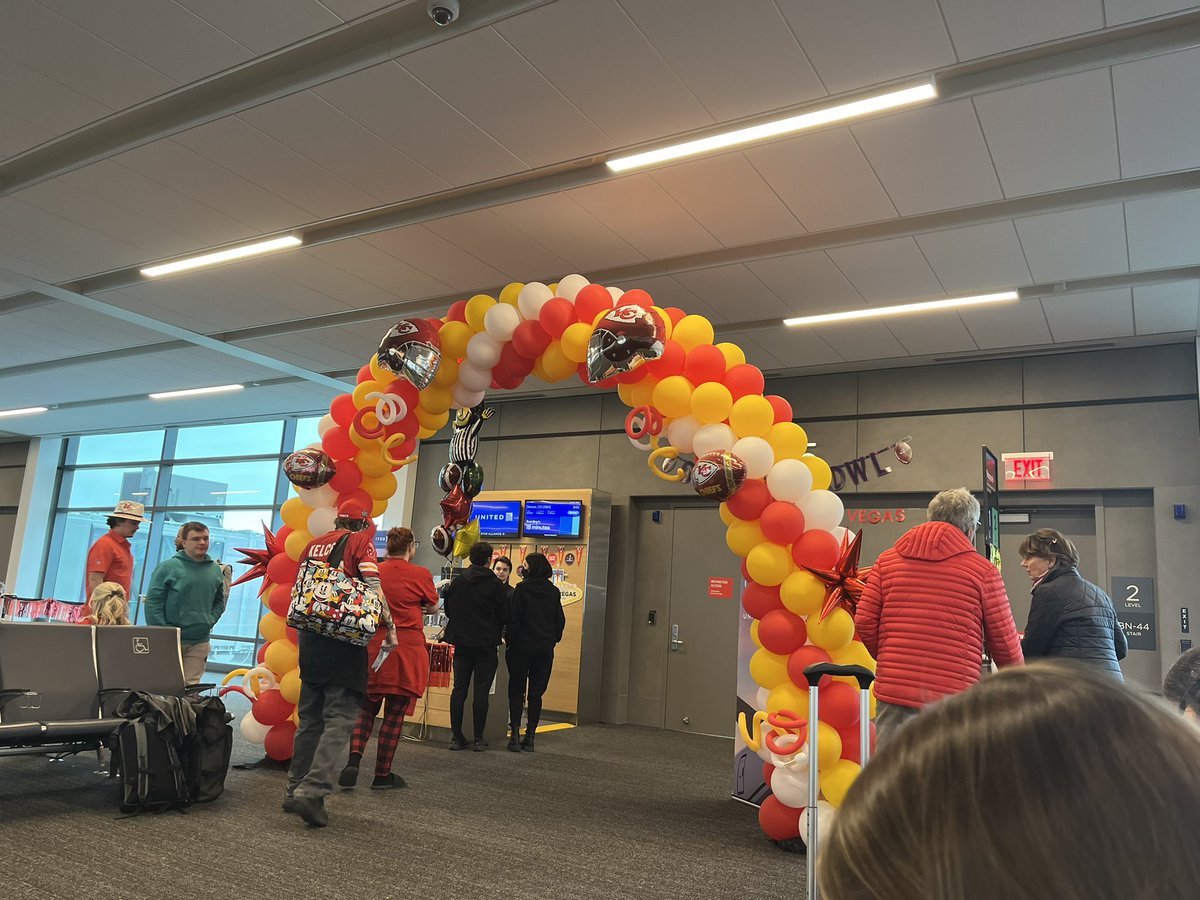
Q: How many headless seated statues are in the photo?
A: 0